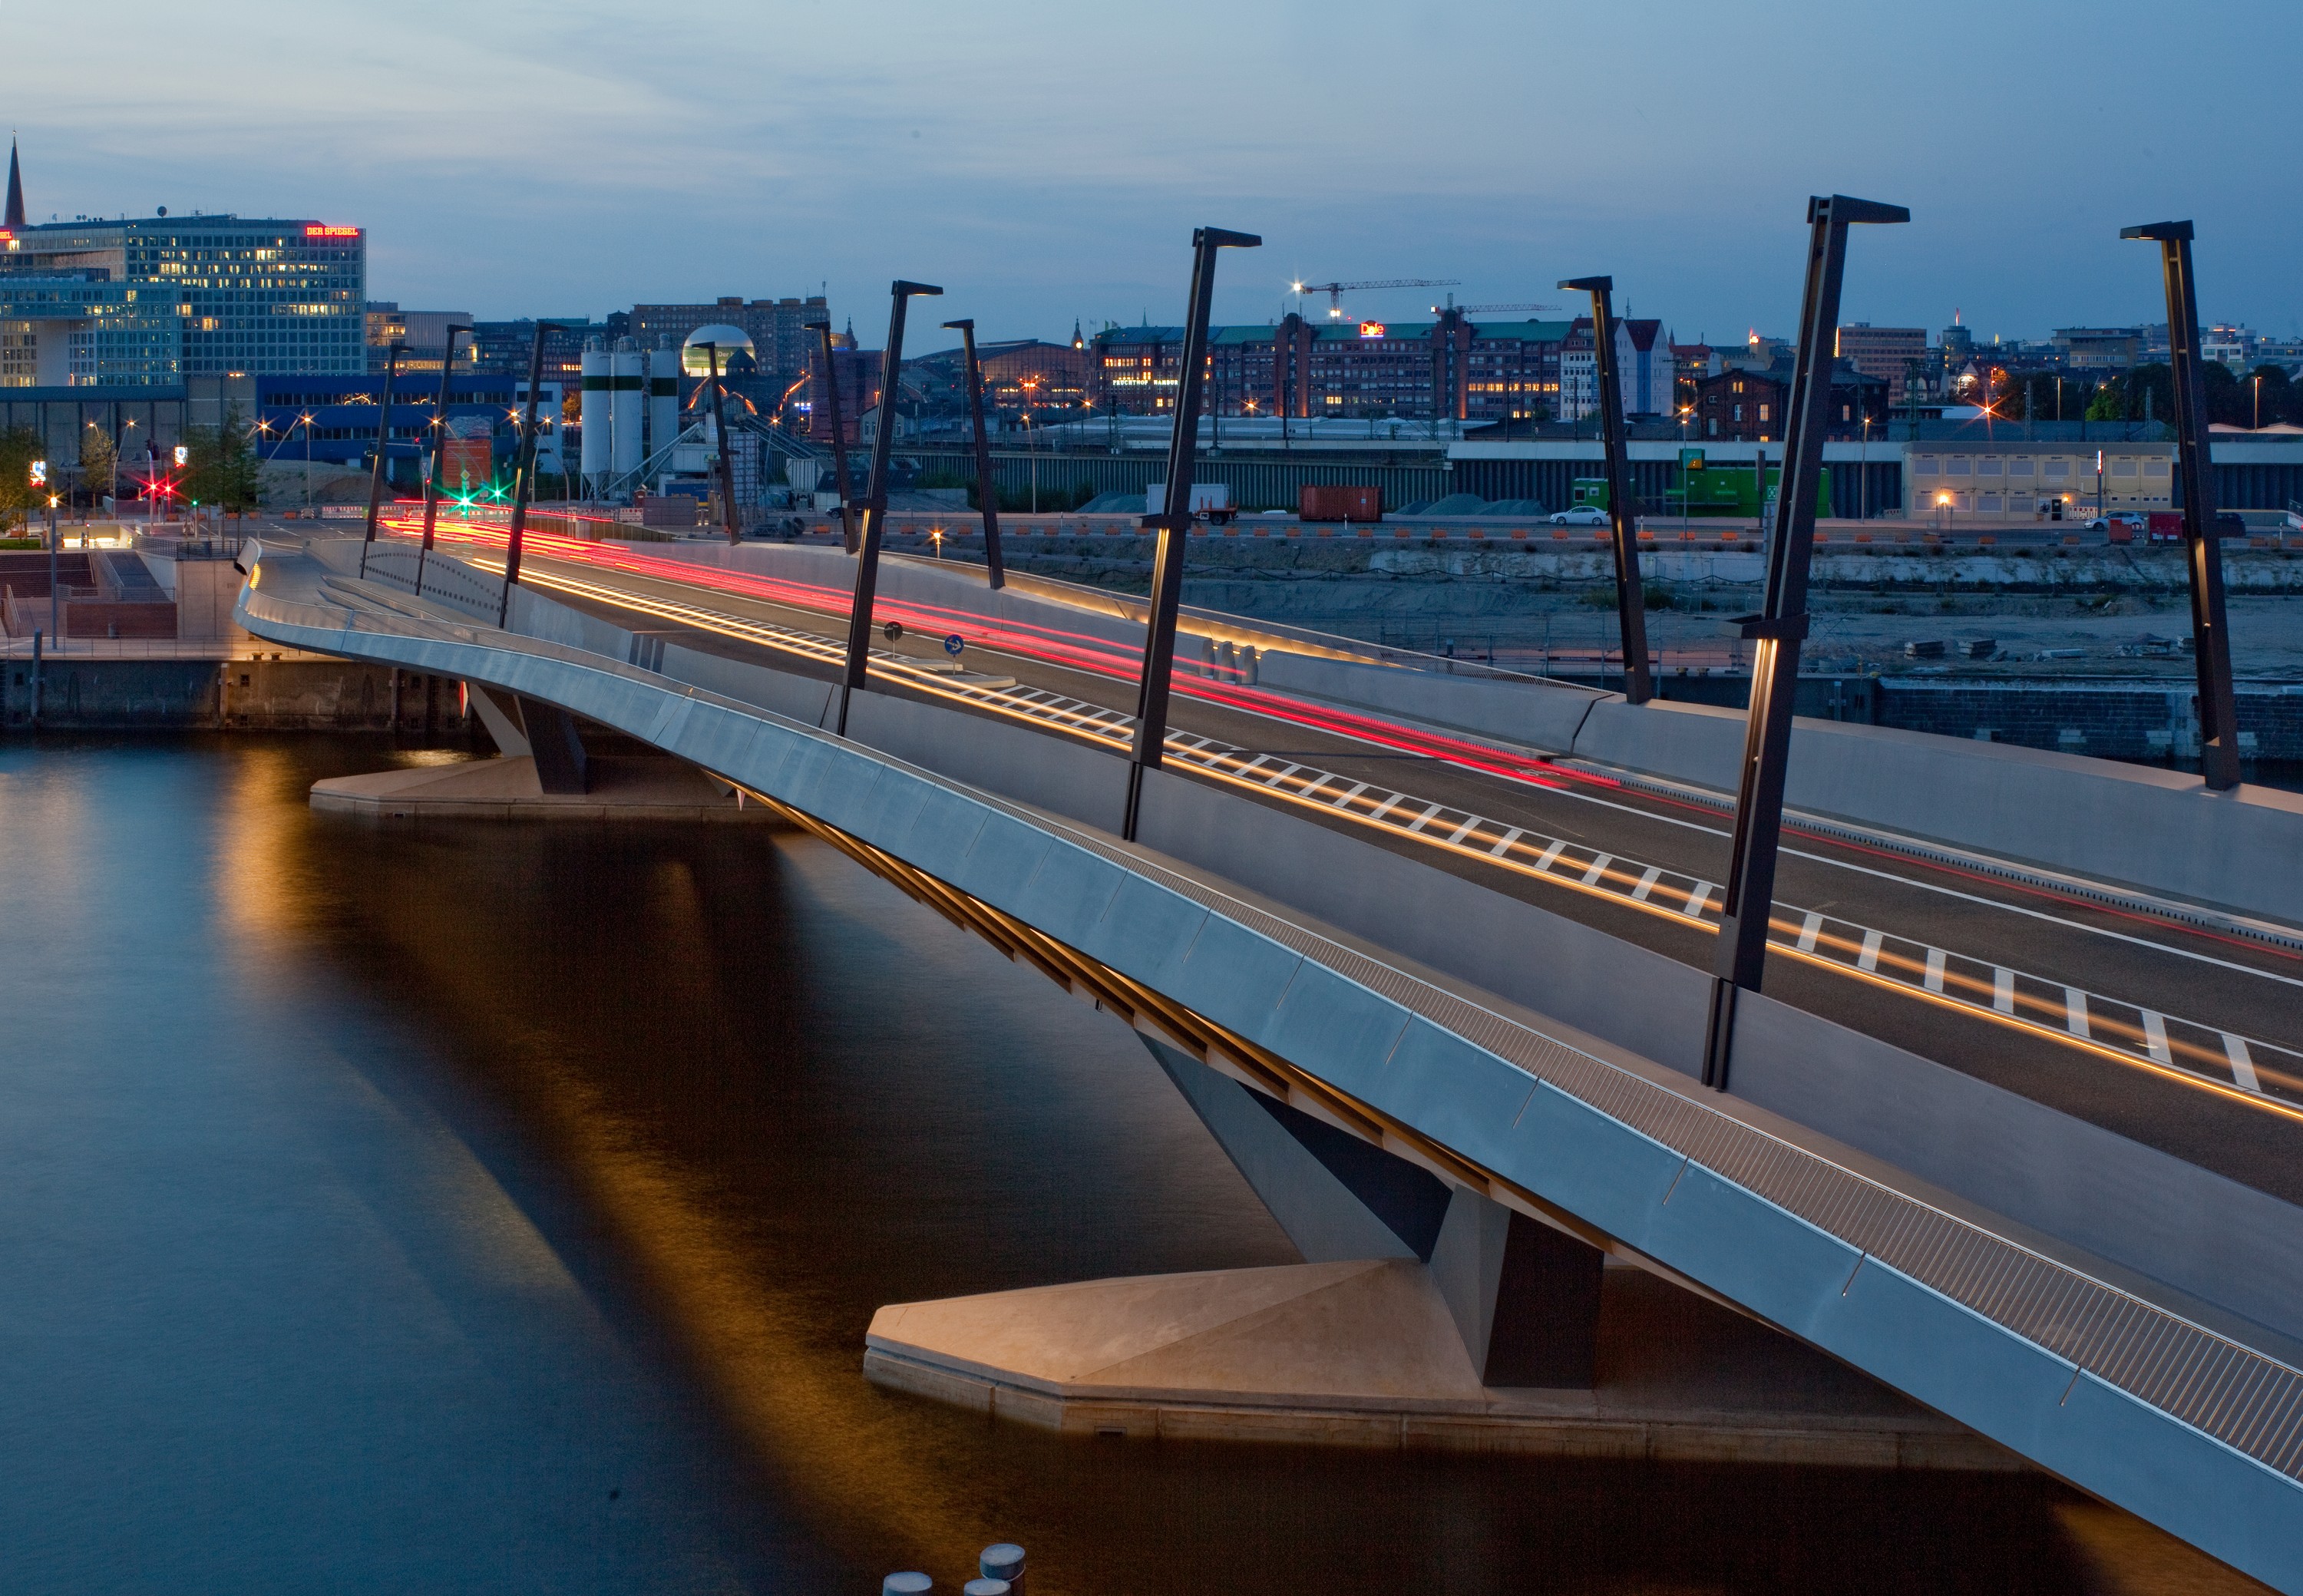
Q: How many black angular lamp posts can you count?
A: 11